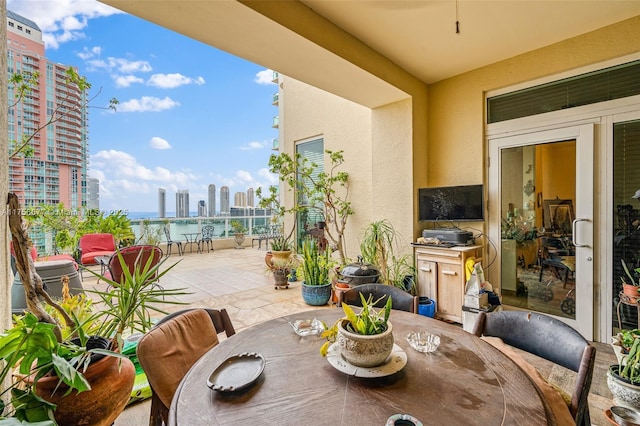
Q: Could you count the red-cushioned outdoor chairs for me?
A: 3